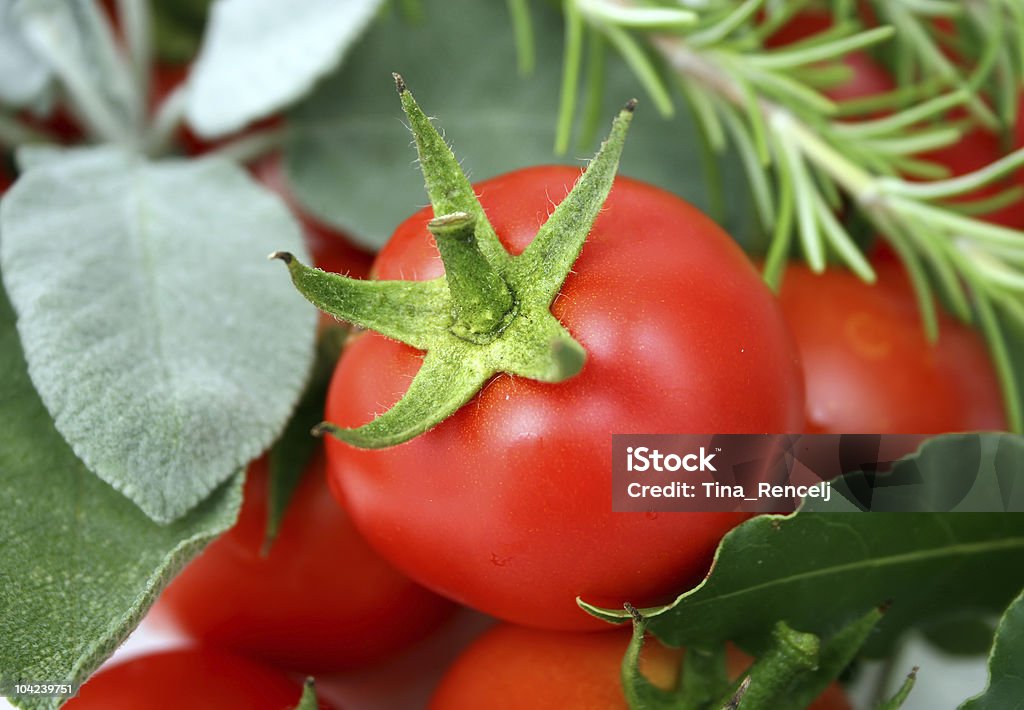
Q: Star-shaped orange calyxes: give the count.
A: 0